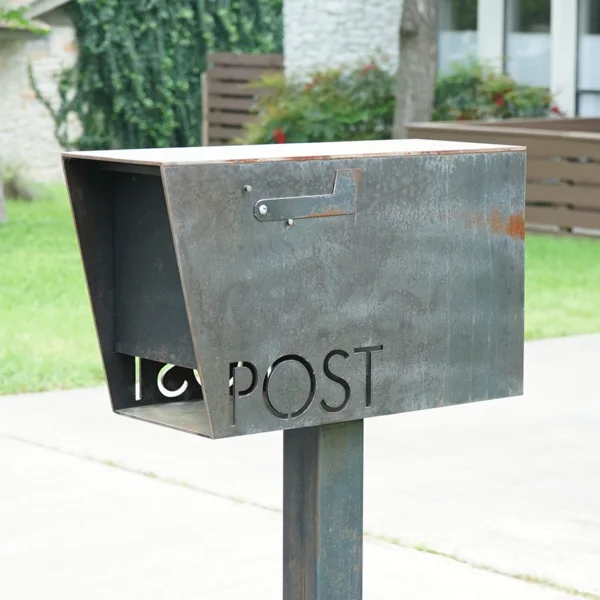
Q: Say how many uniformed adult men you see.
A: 0